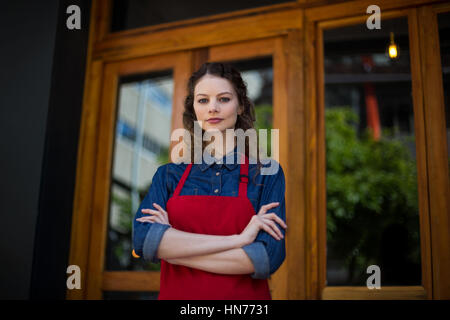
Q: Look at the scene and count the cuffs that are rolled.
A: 2